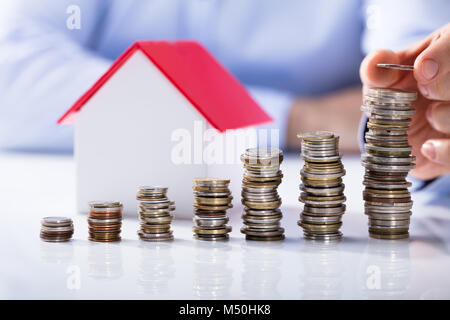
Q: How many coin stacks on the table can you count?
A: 7